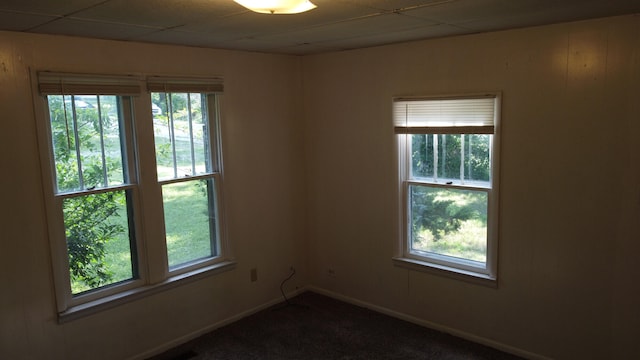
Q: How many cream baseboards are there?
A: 2